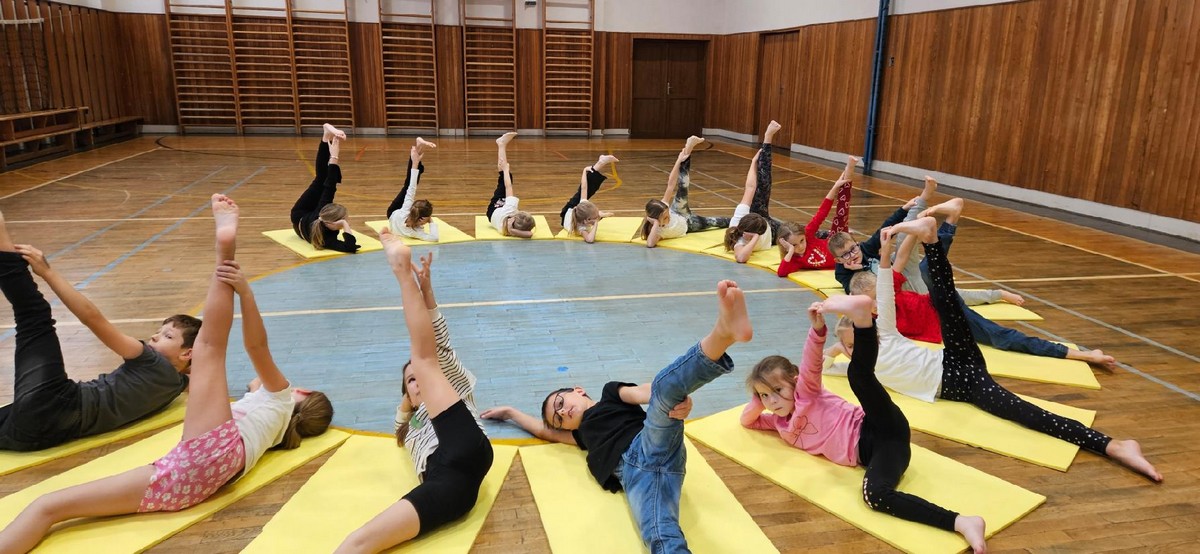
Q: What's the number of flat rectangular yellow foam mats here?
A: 15